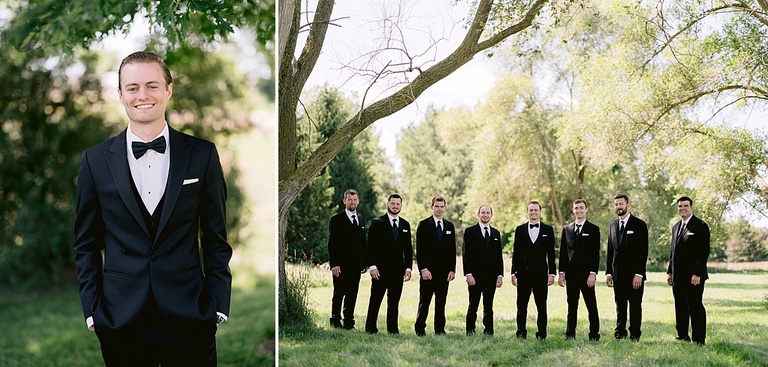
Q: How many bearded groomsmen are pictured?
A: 4